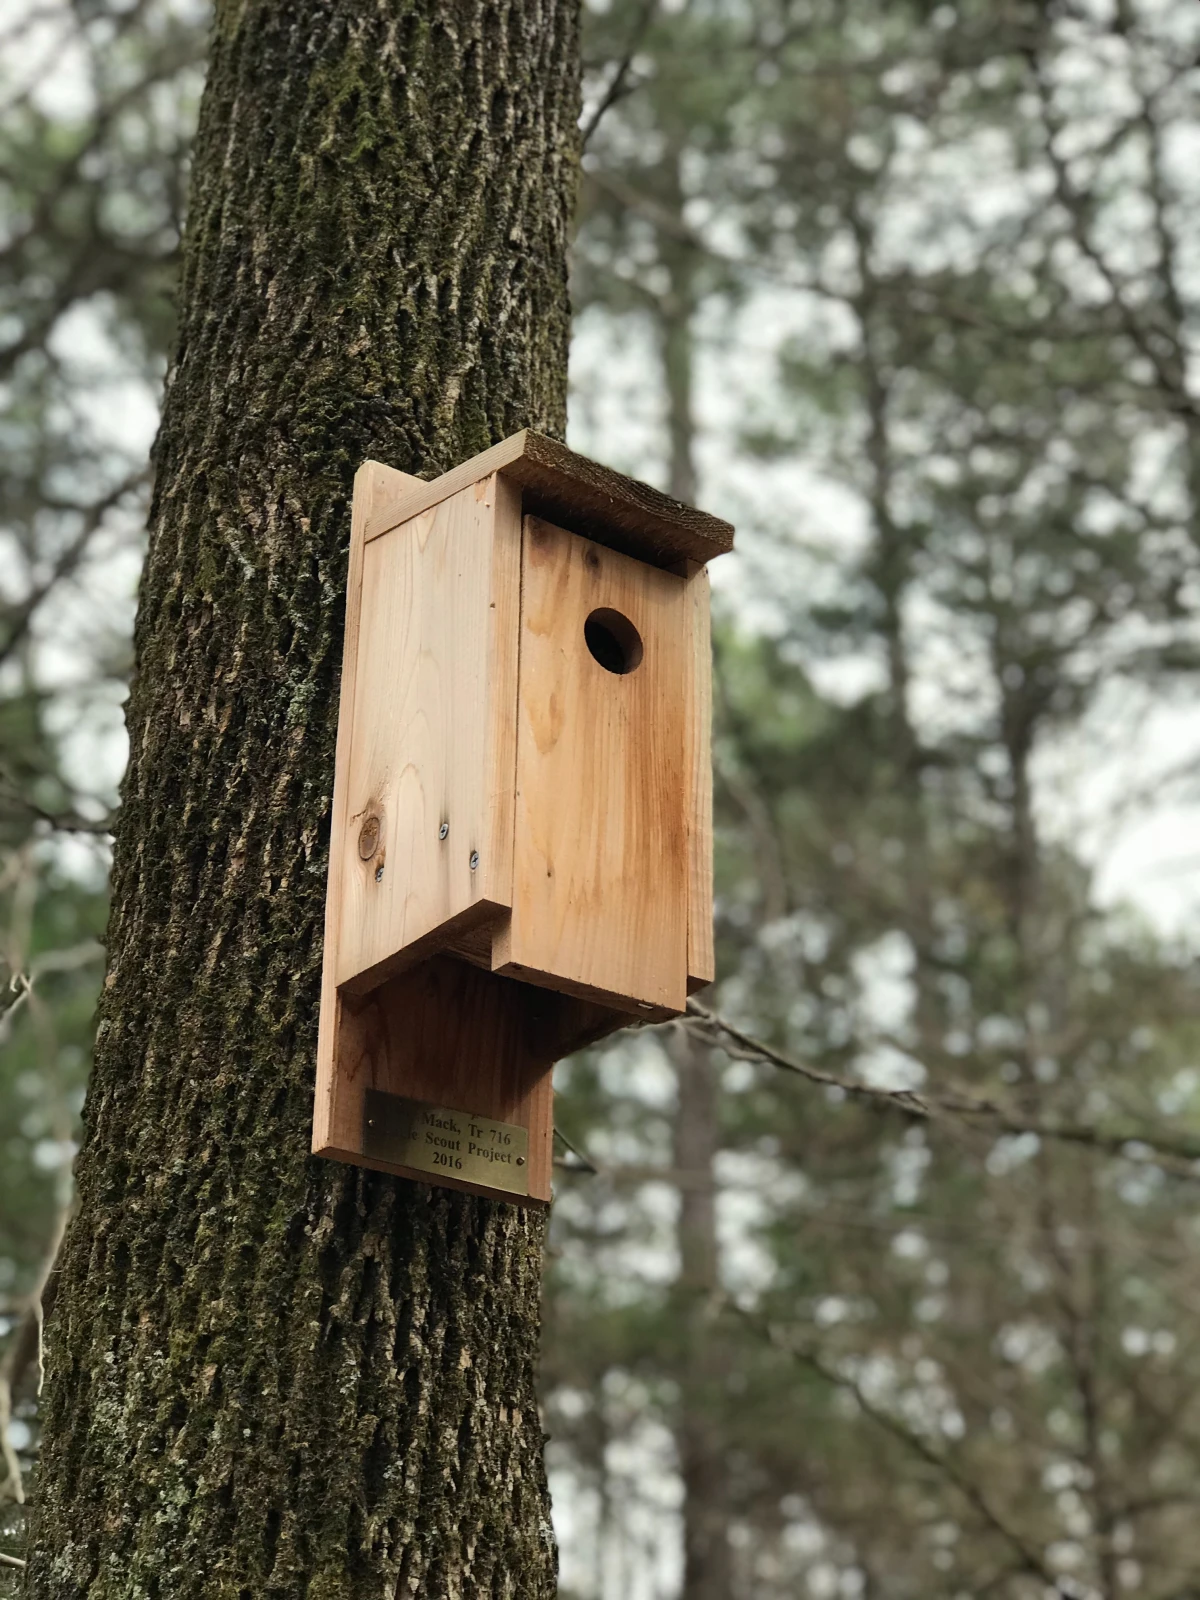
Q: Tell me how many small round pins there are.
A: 5